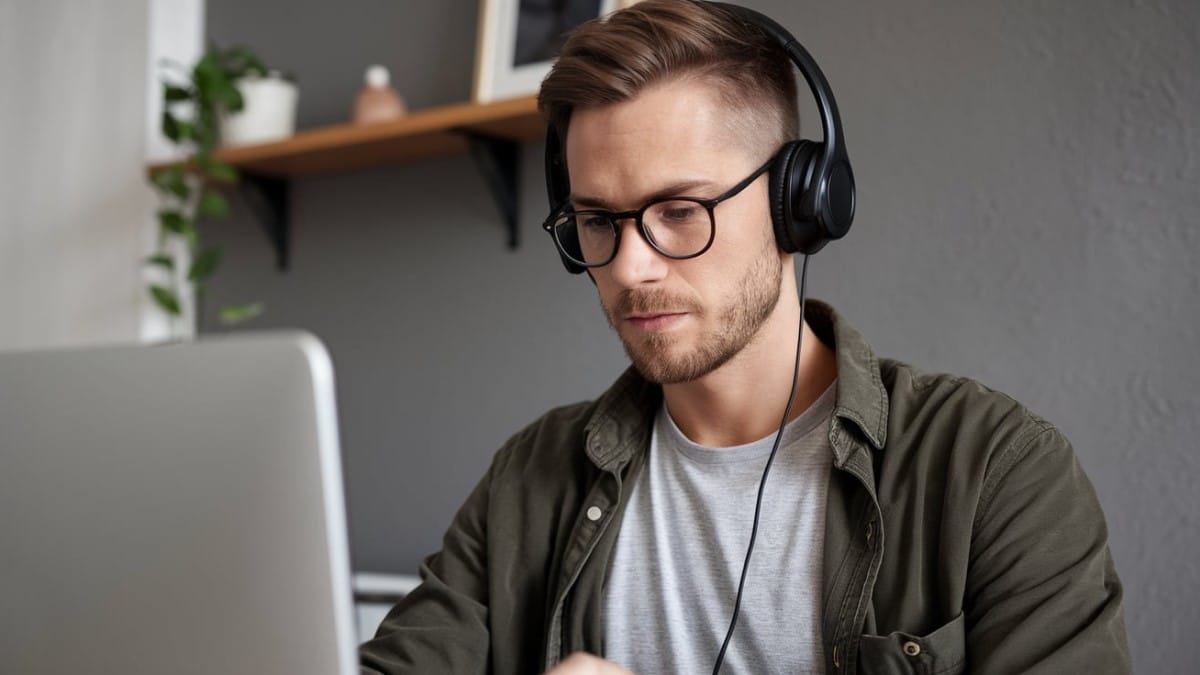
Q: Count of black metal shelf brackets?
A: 2